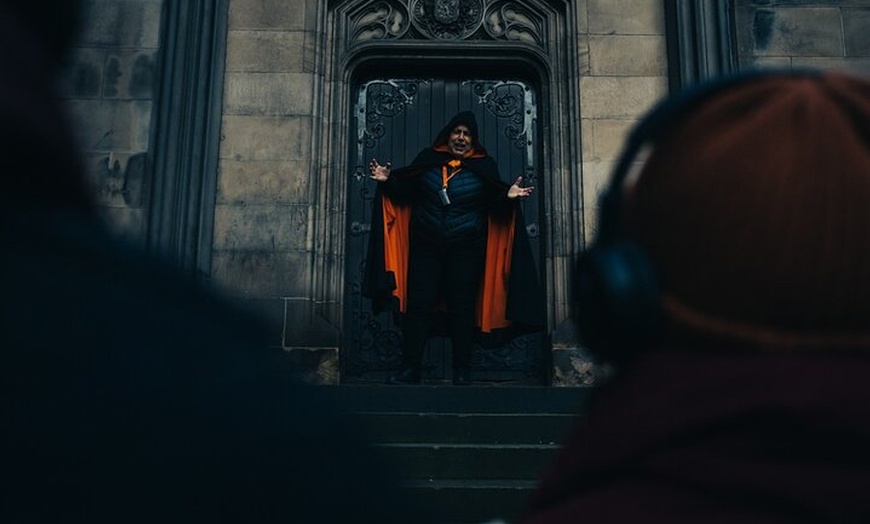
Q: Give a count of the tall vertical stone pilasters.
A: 2